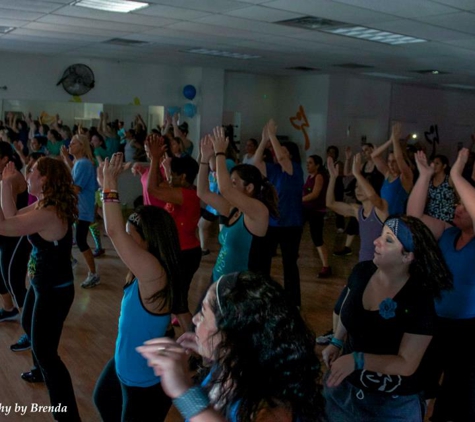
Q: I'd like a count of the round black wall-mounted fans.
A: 1